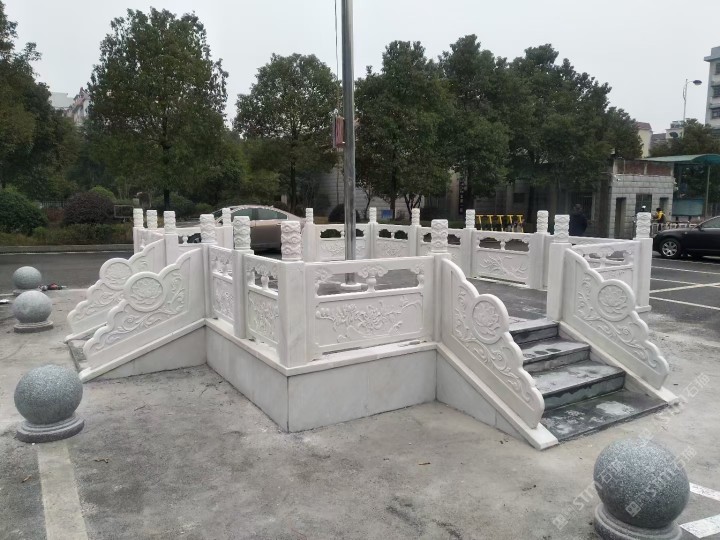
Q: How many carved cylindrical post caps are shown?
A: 15